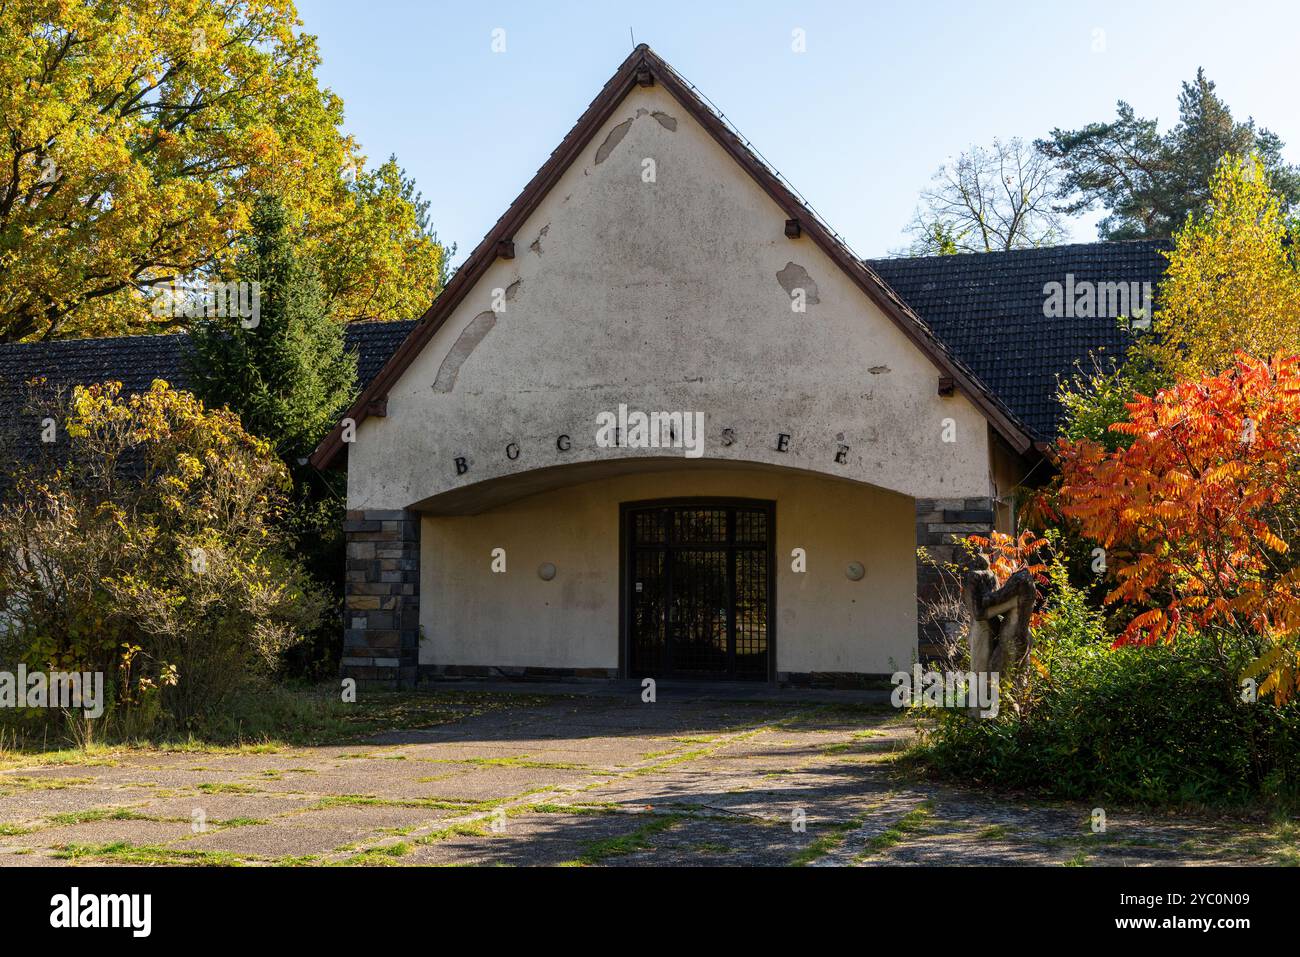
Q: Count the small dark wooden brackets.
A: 5